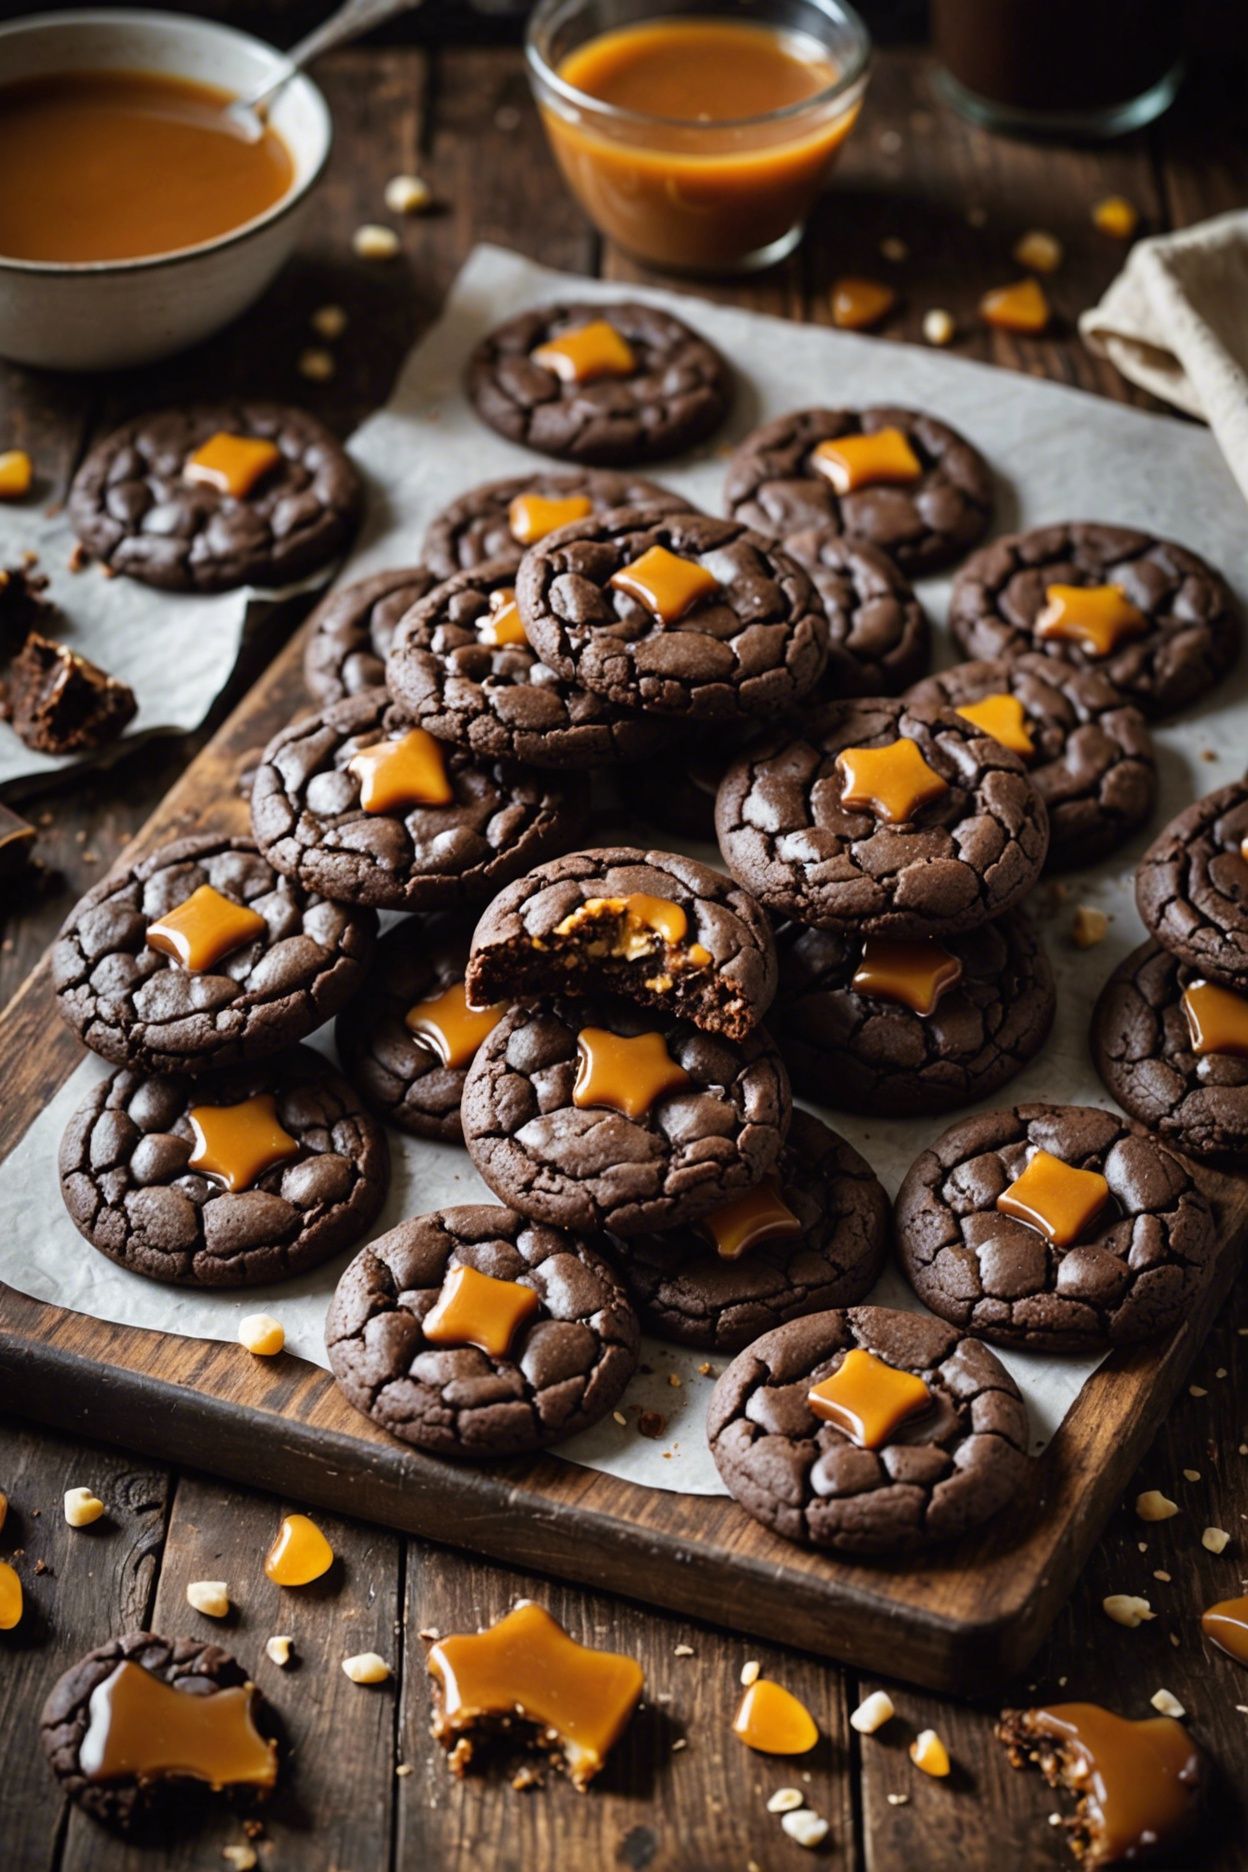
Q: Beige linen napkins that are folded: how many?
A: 1